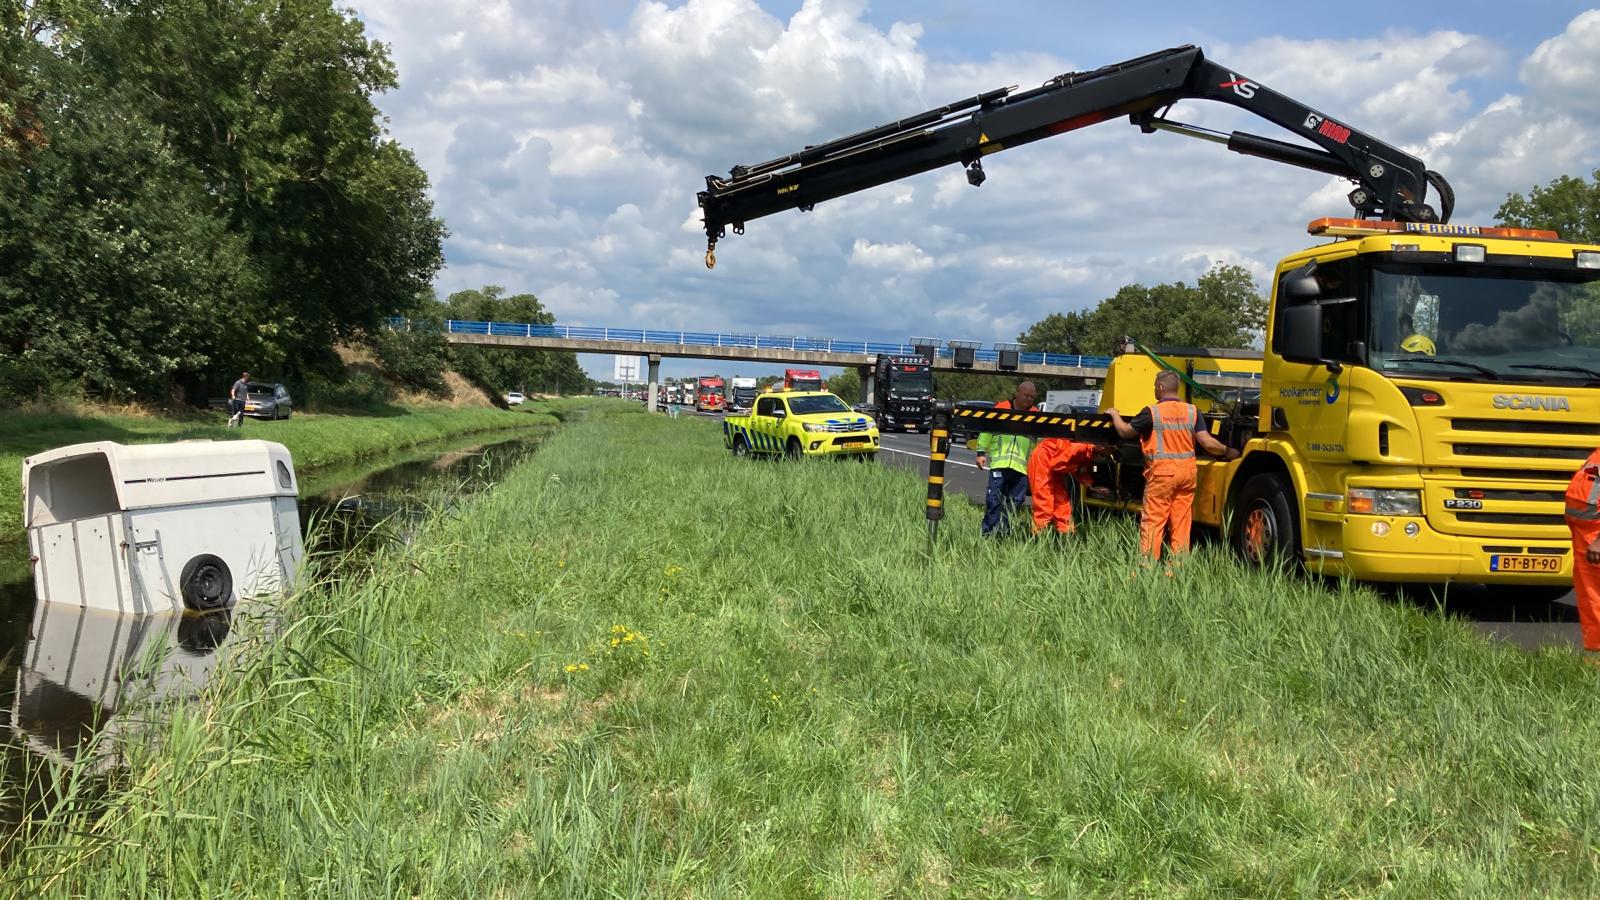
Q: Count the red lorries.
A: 2